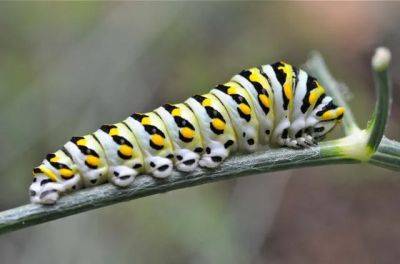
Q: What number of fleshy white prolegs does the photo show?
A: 5